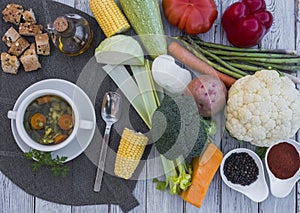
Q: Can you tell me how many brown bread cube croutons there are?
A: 8